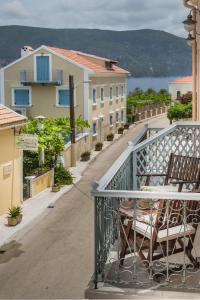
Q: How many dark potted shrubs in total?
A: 5